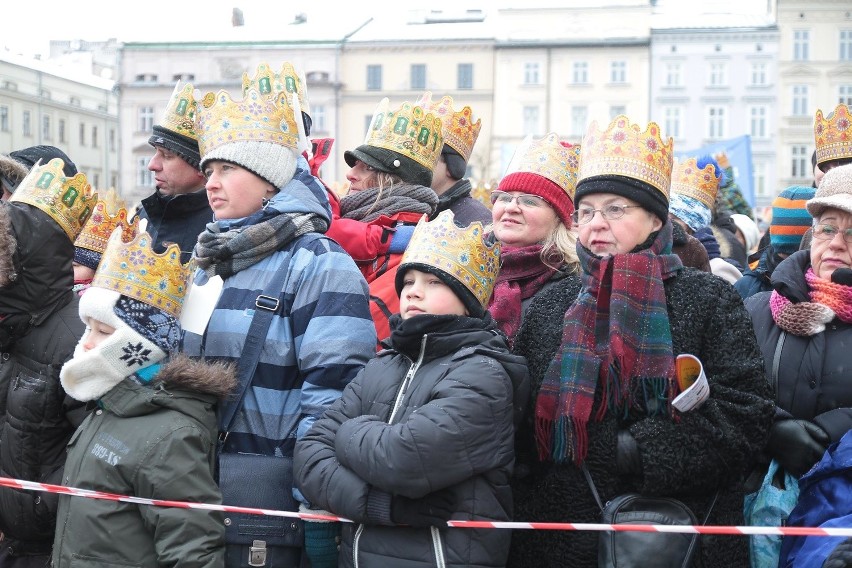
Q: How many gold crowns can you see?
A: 13